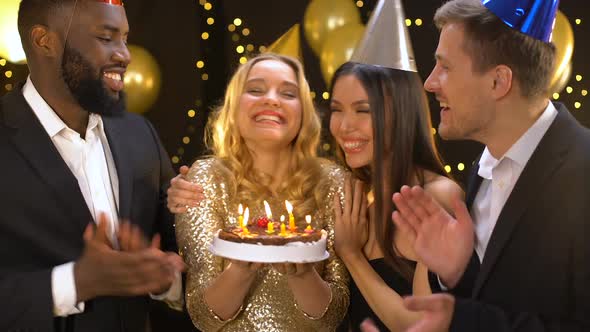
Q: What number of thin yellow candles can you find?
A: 6